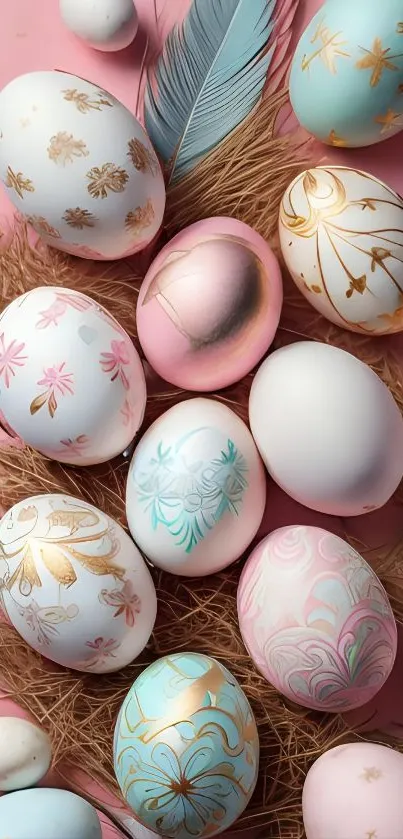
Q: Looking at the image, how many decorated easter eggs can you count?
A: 10